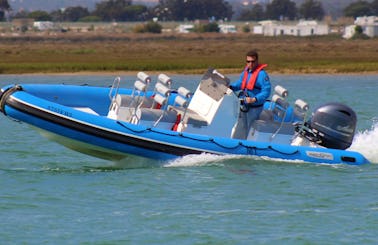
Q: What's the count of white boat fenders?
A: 10